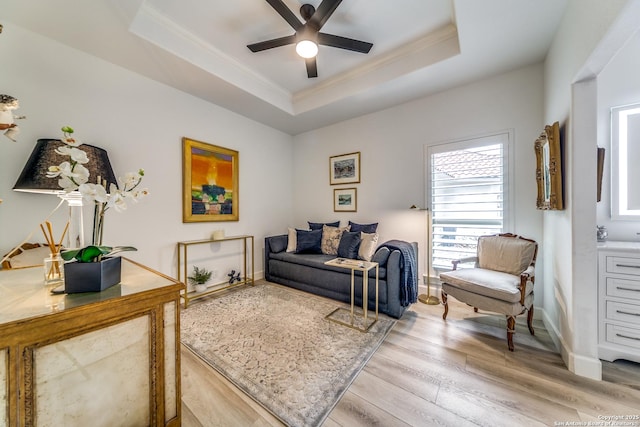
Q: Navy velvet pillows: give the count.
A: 4